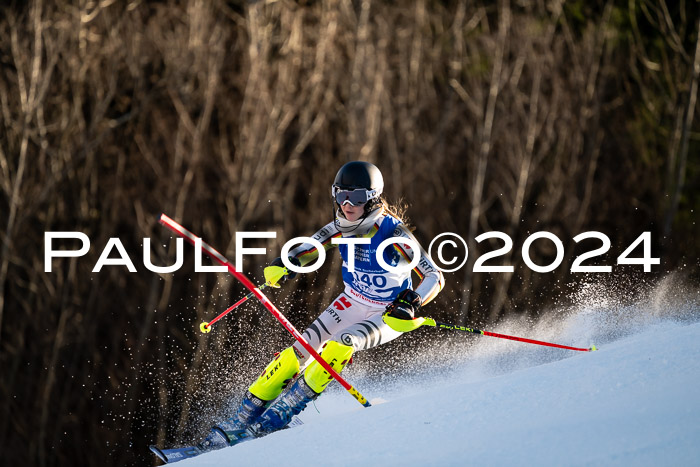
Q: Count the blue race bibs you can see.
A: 1